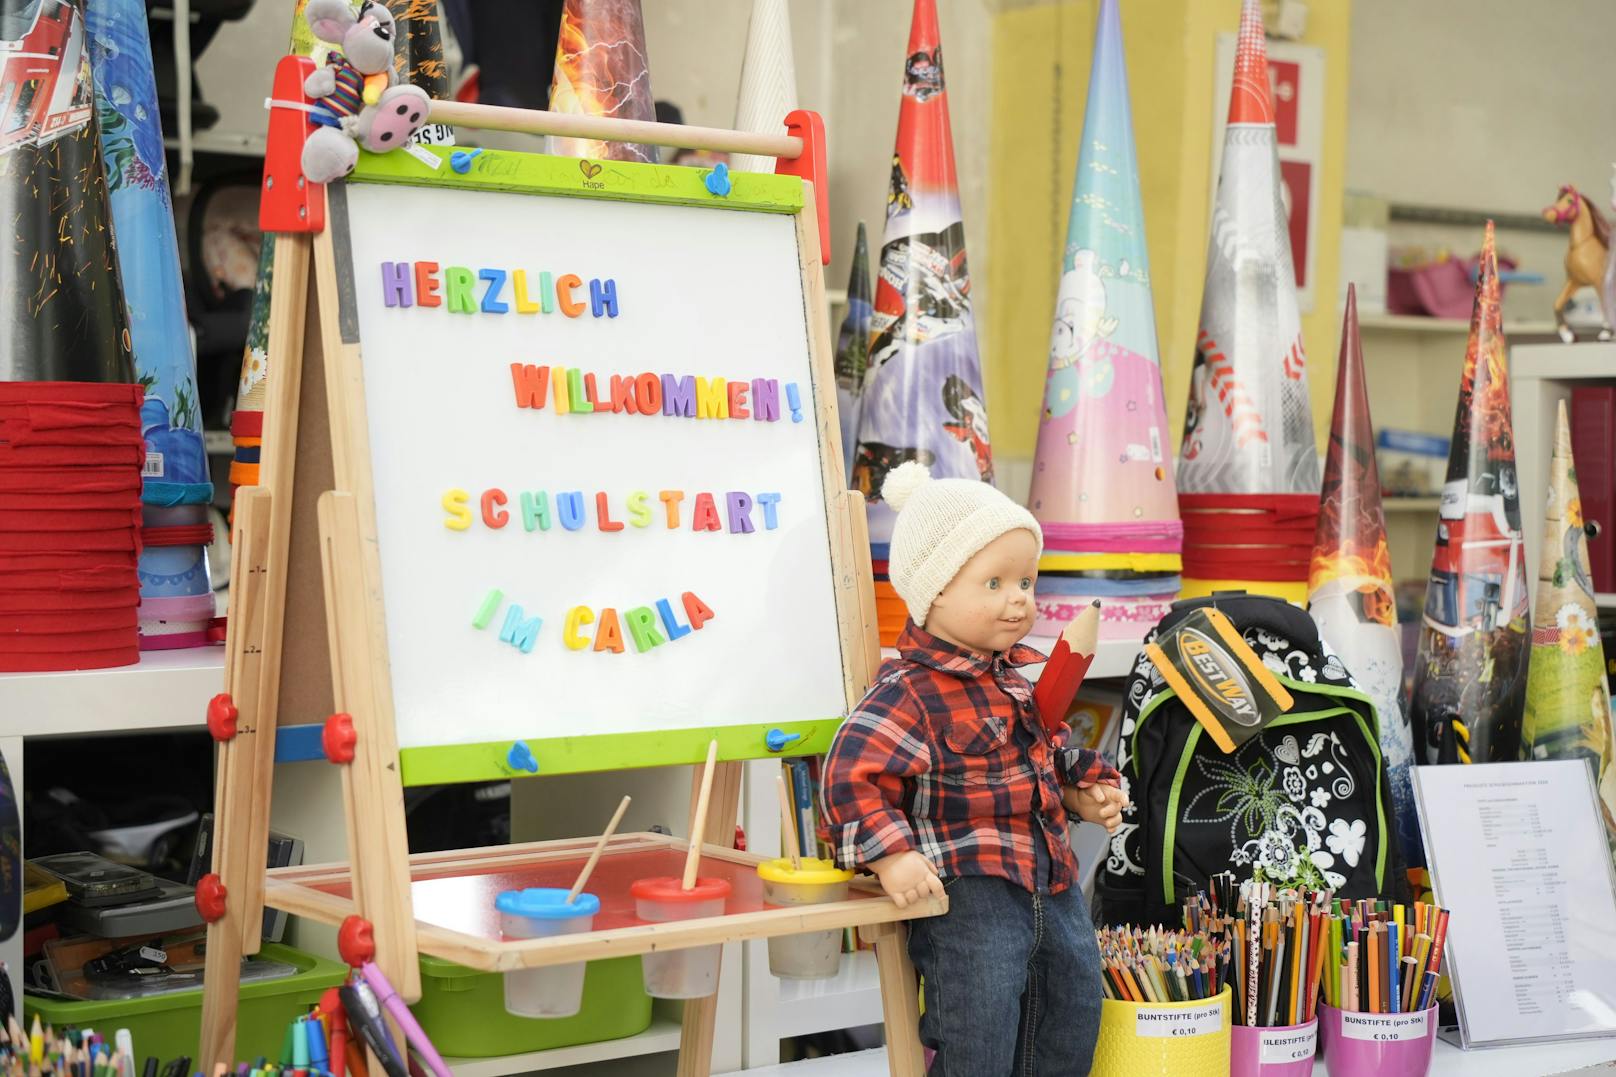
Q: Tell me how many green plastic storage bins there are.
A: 2